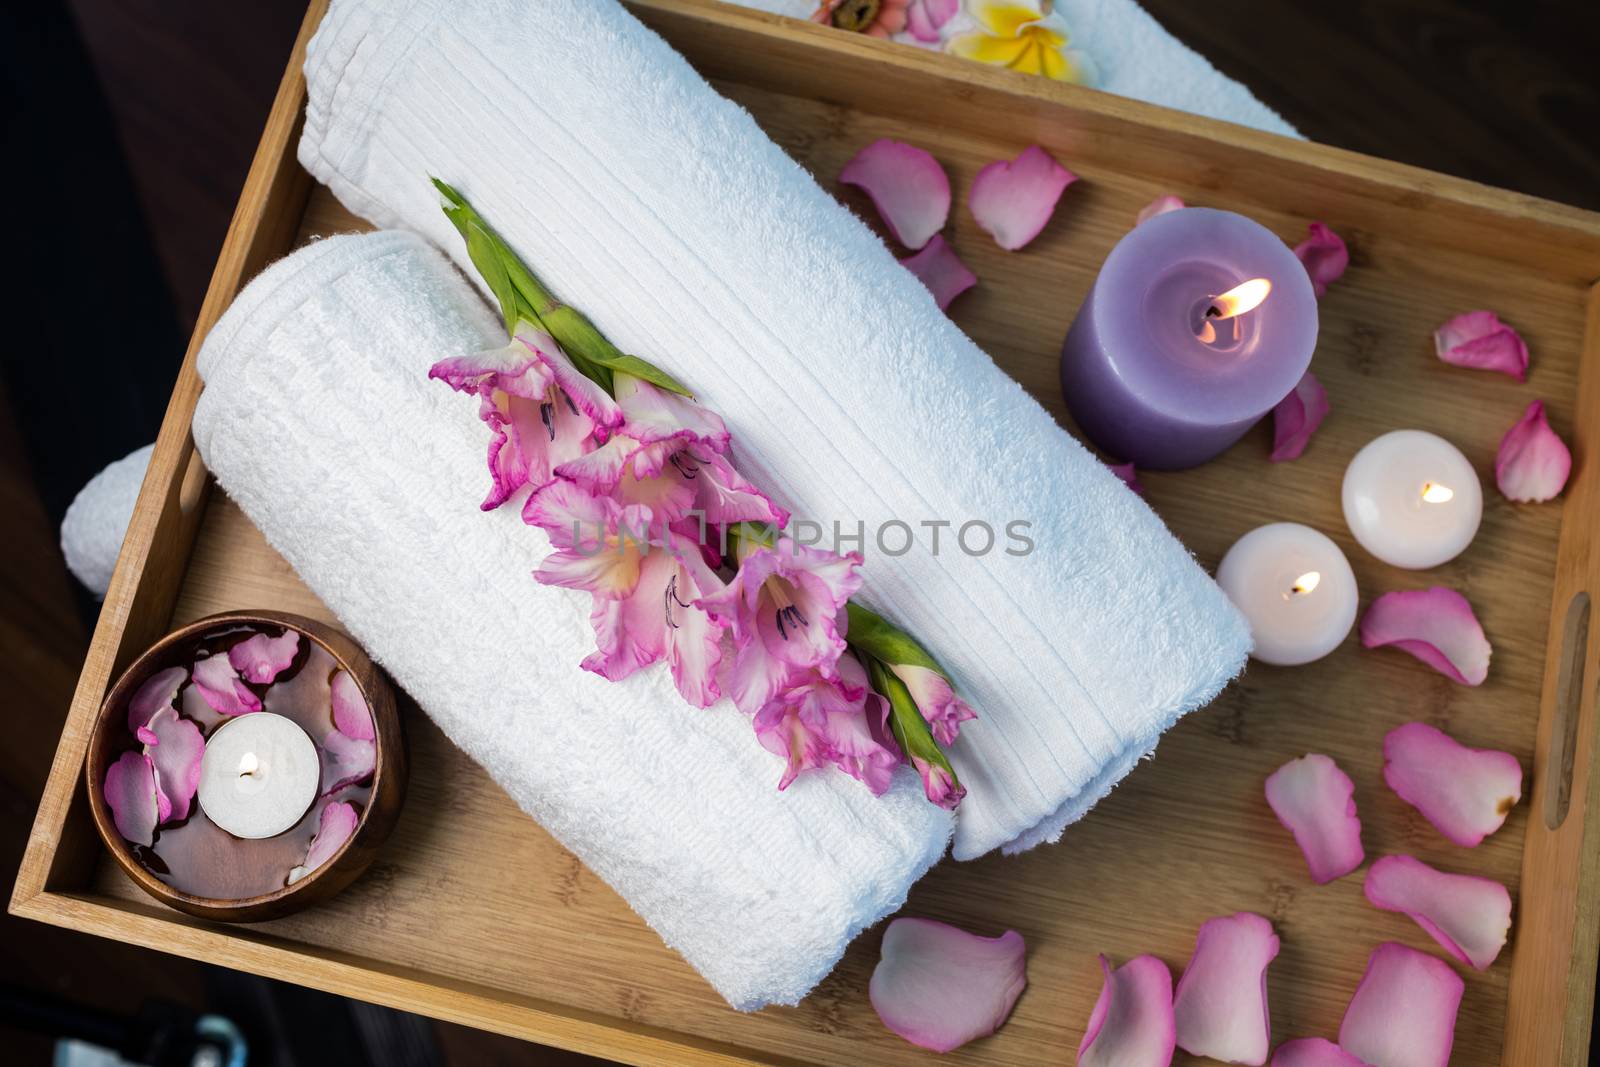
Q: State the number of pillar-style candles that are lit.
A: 1